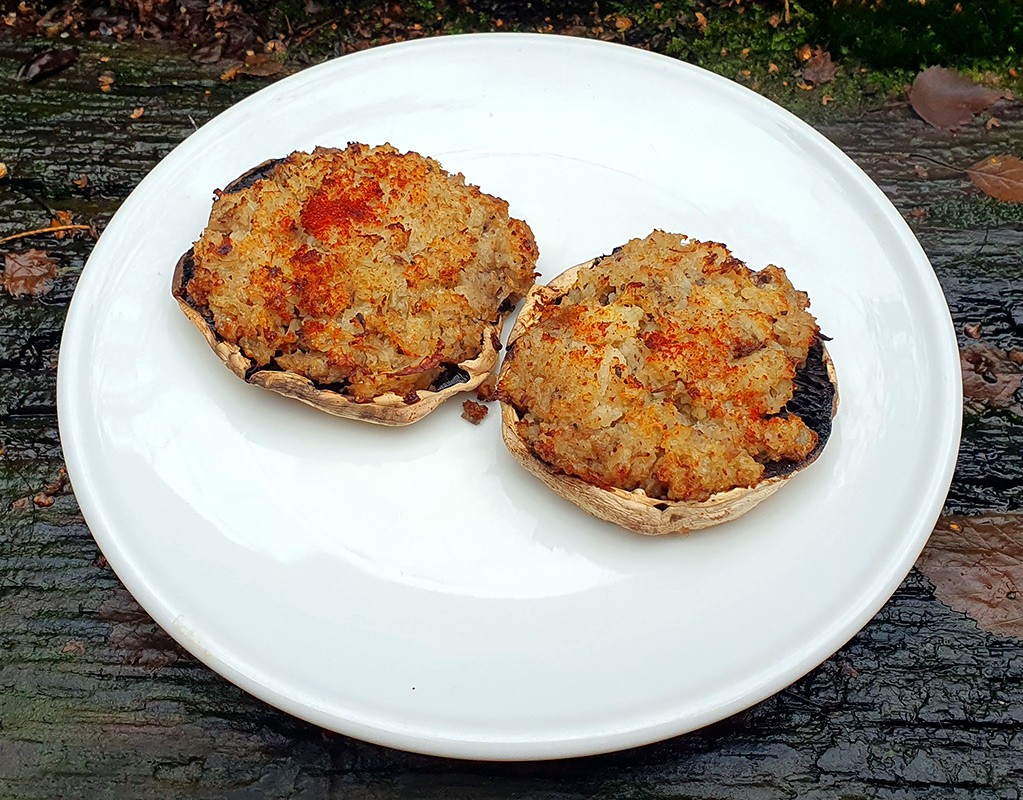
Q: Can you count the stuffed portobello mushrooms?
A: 2